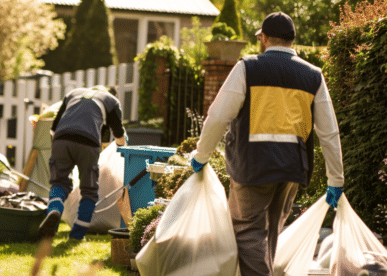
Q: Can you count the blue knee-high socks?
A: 2